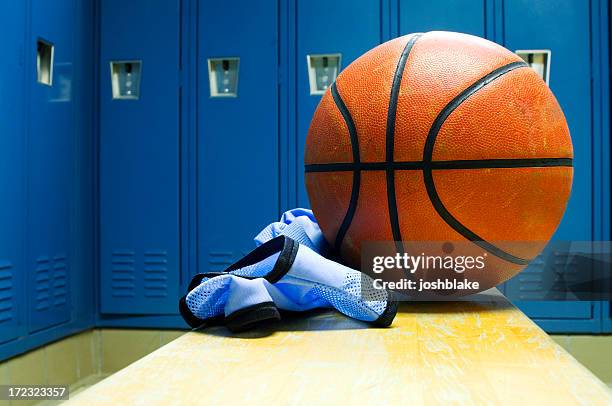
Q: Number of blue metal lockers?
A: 7